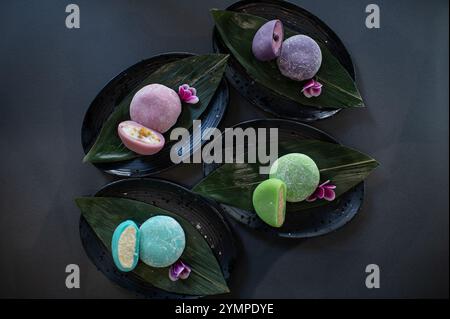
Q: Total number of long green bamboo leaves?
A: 4